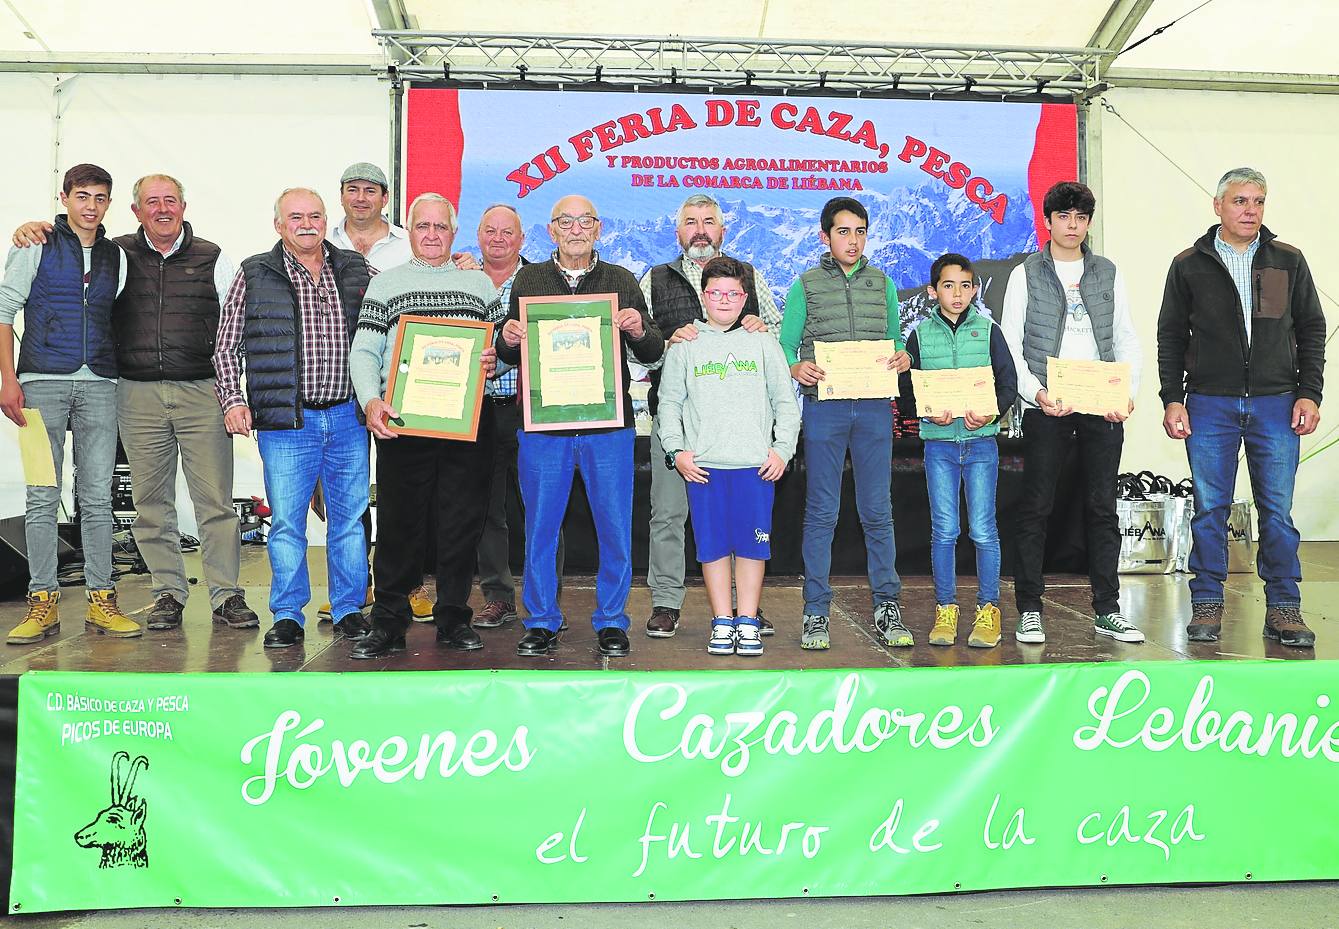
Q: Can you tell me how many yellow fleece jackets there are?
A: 0